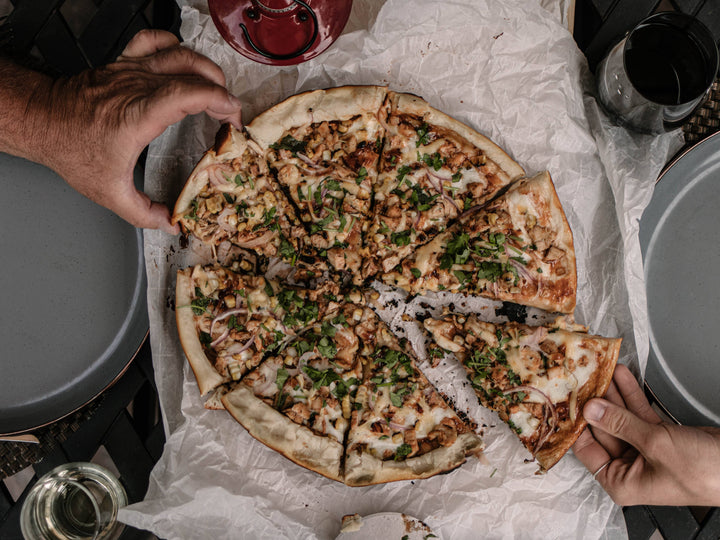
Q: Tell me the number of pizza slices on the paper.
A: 8